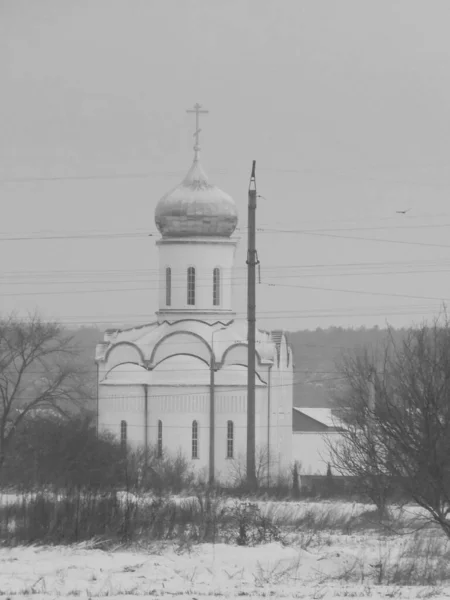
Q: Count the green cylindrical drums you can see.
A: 0